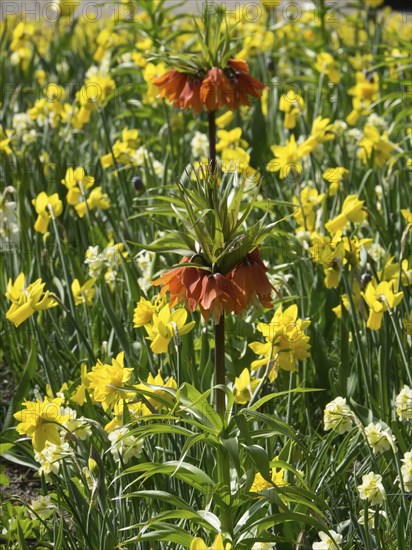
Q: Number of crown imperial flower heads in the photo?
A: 2